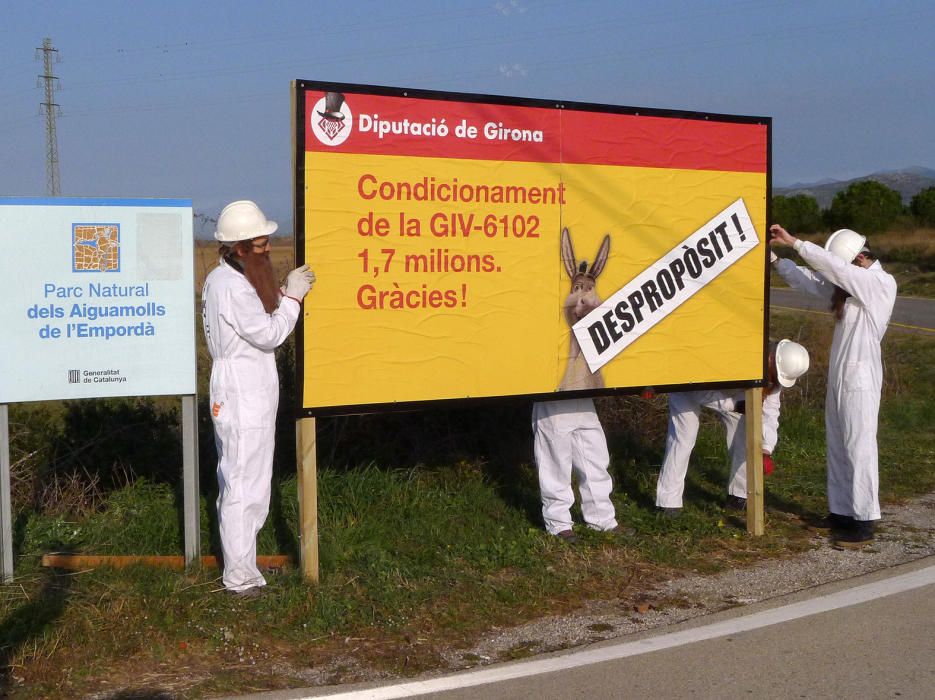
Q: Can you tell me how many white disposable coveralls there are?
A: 4